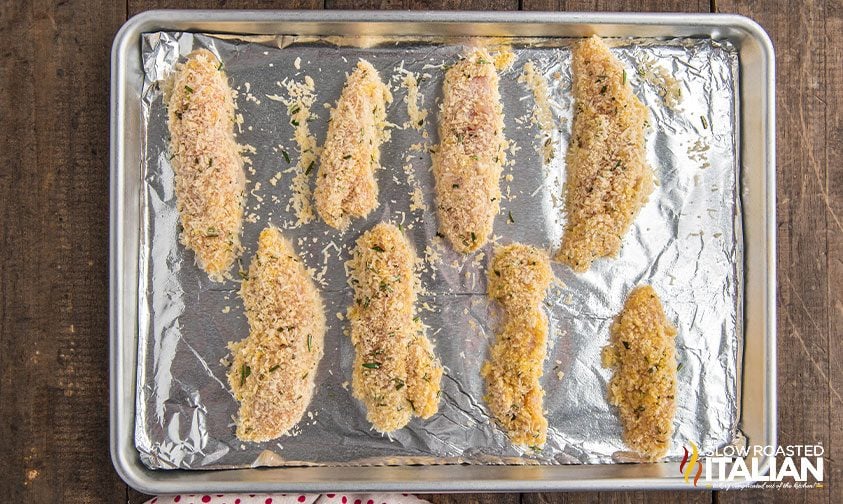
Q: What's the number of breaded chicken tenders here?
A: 8